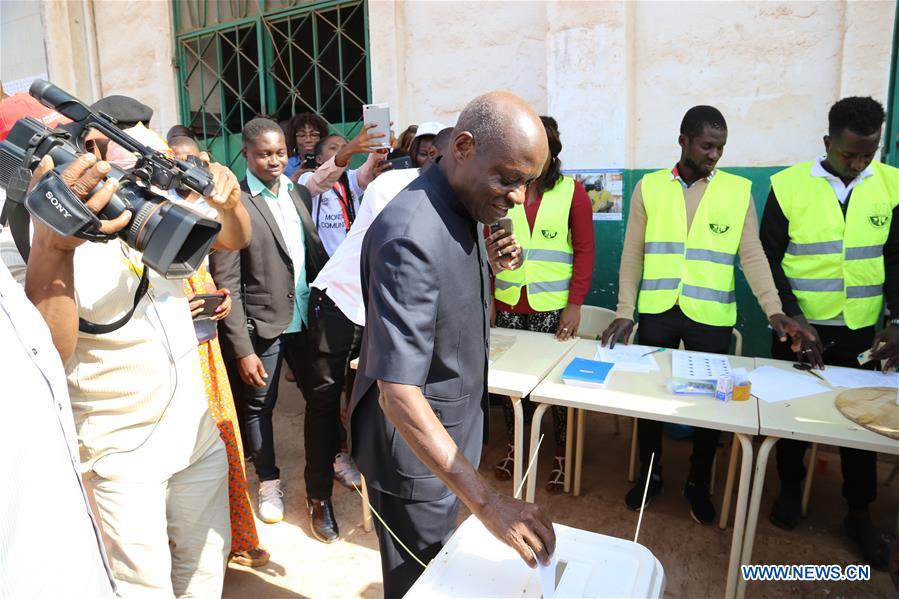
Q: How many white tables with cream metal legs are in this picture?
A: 3